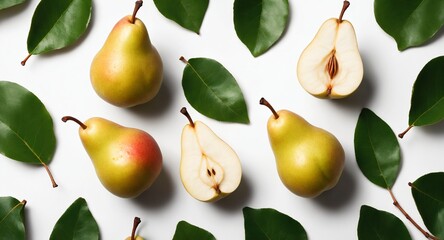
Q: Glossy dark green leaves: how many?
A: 15